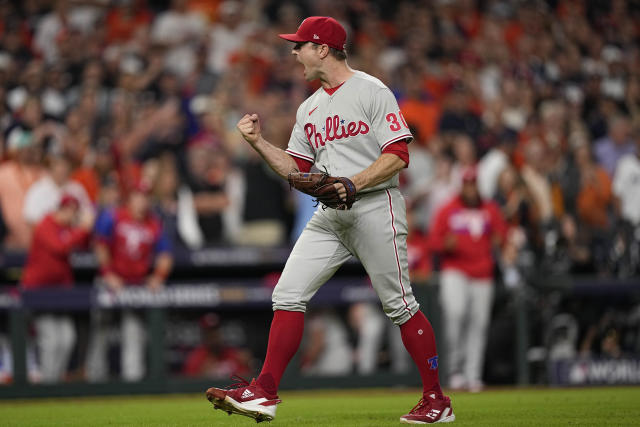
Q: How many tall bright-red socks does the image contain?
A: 2